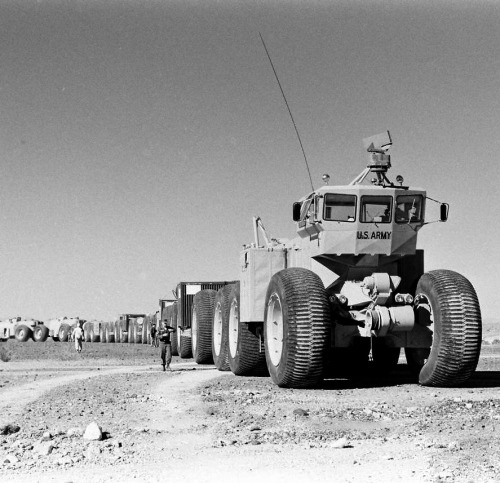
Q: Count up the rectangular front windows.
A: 3